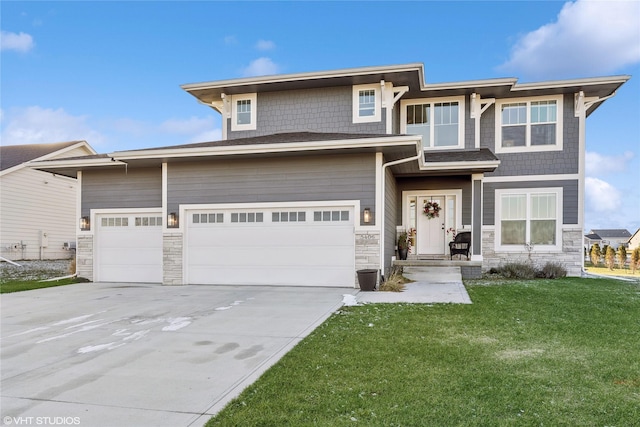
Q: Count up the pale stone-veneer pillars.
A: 3